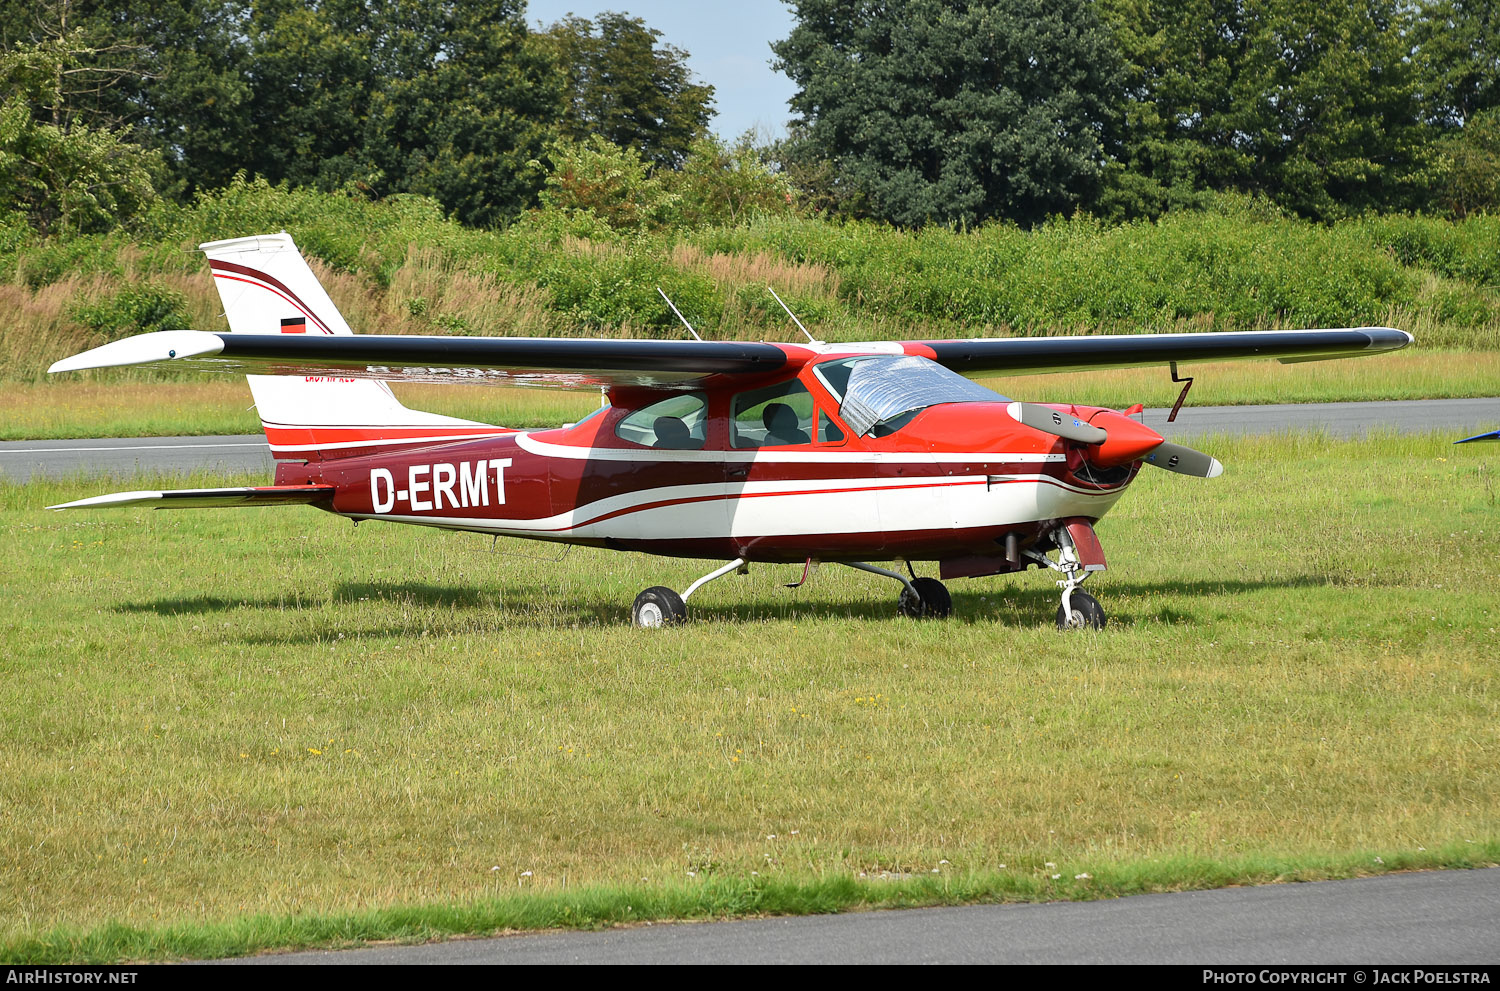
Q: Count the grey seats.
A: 2